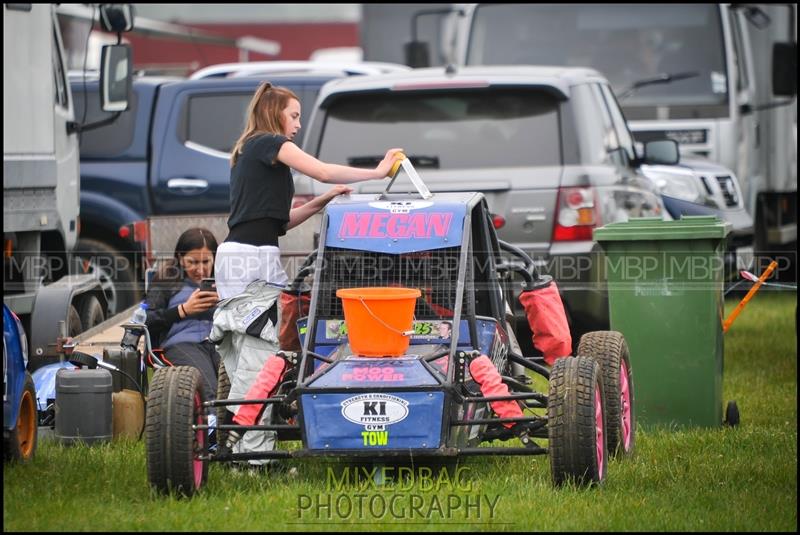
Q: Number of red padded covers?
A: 4